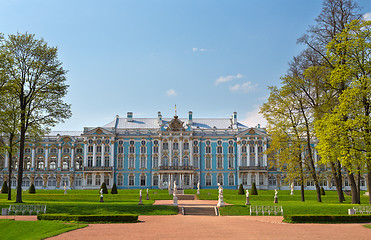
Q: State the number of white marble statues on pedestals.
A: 11